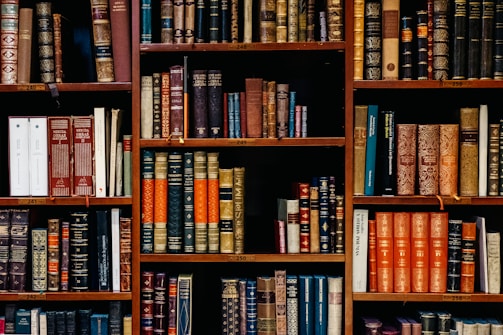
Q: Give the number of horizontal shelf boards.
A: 9